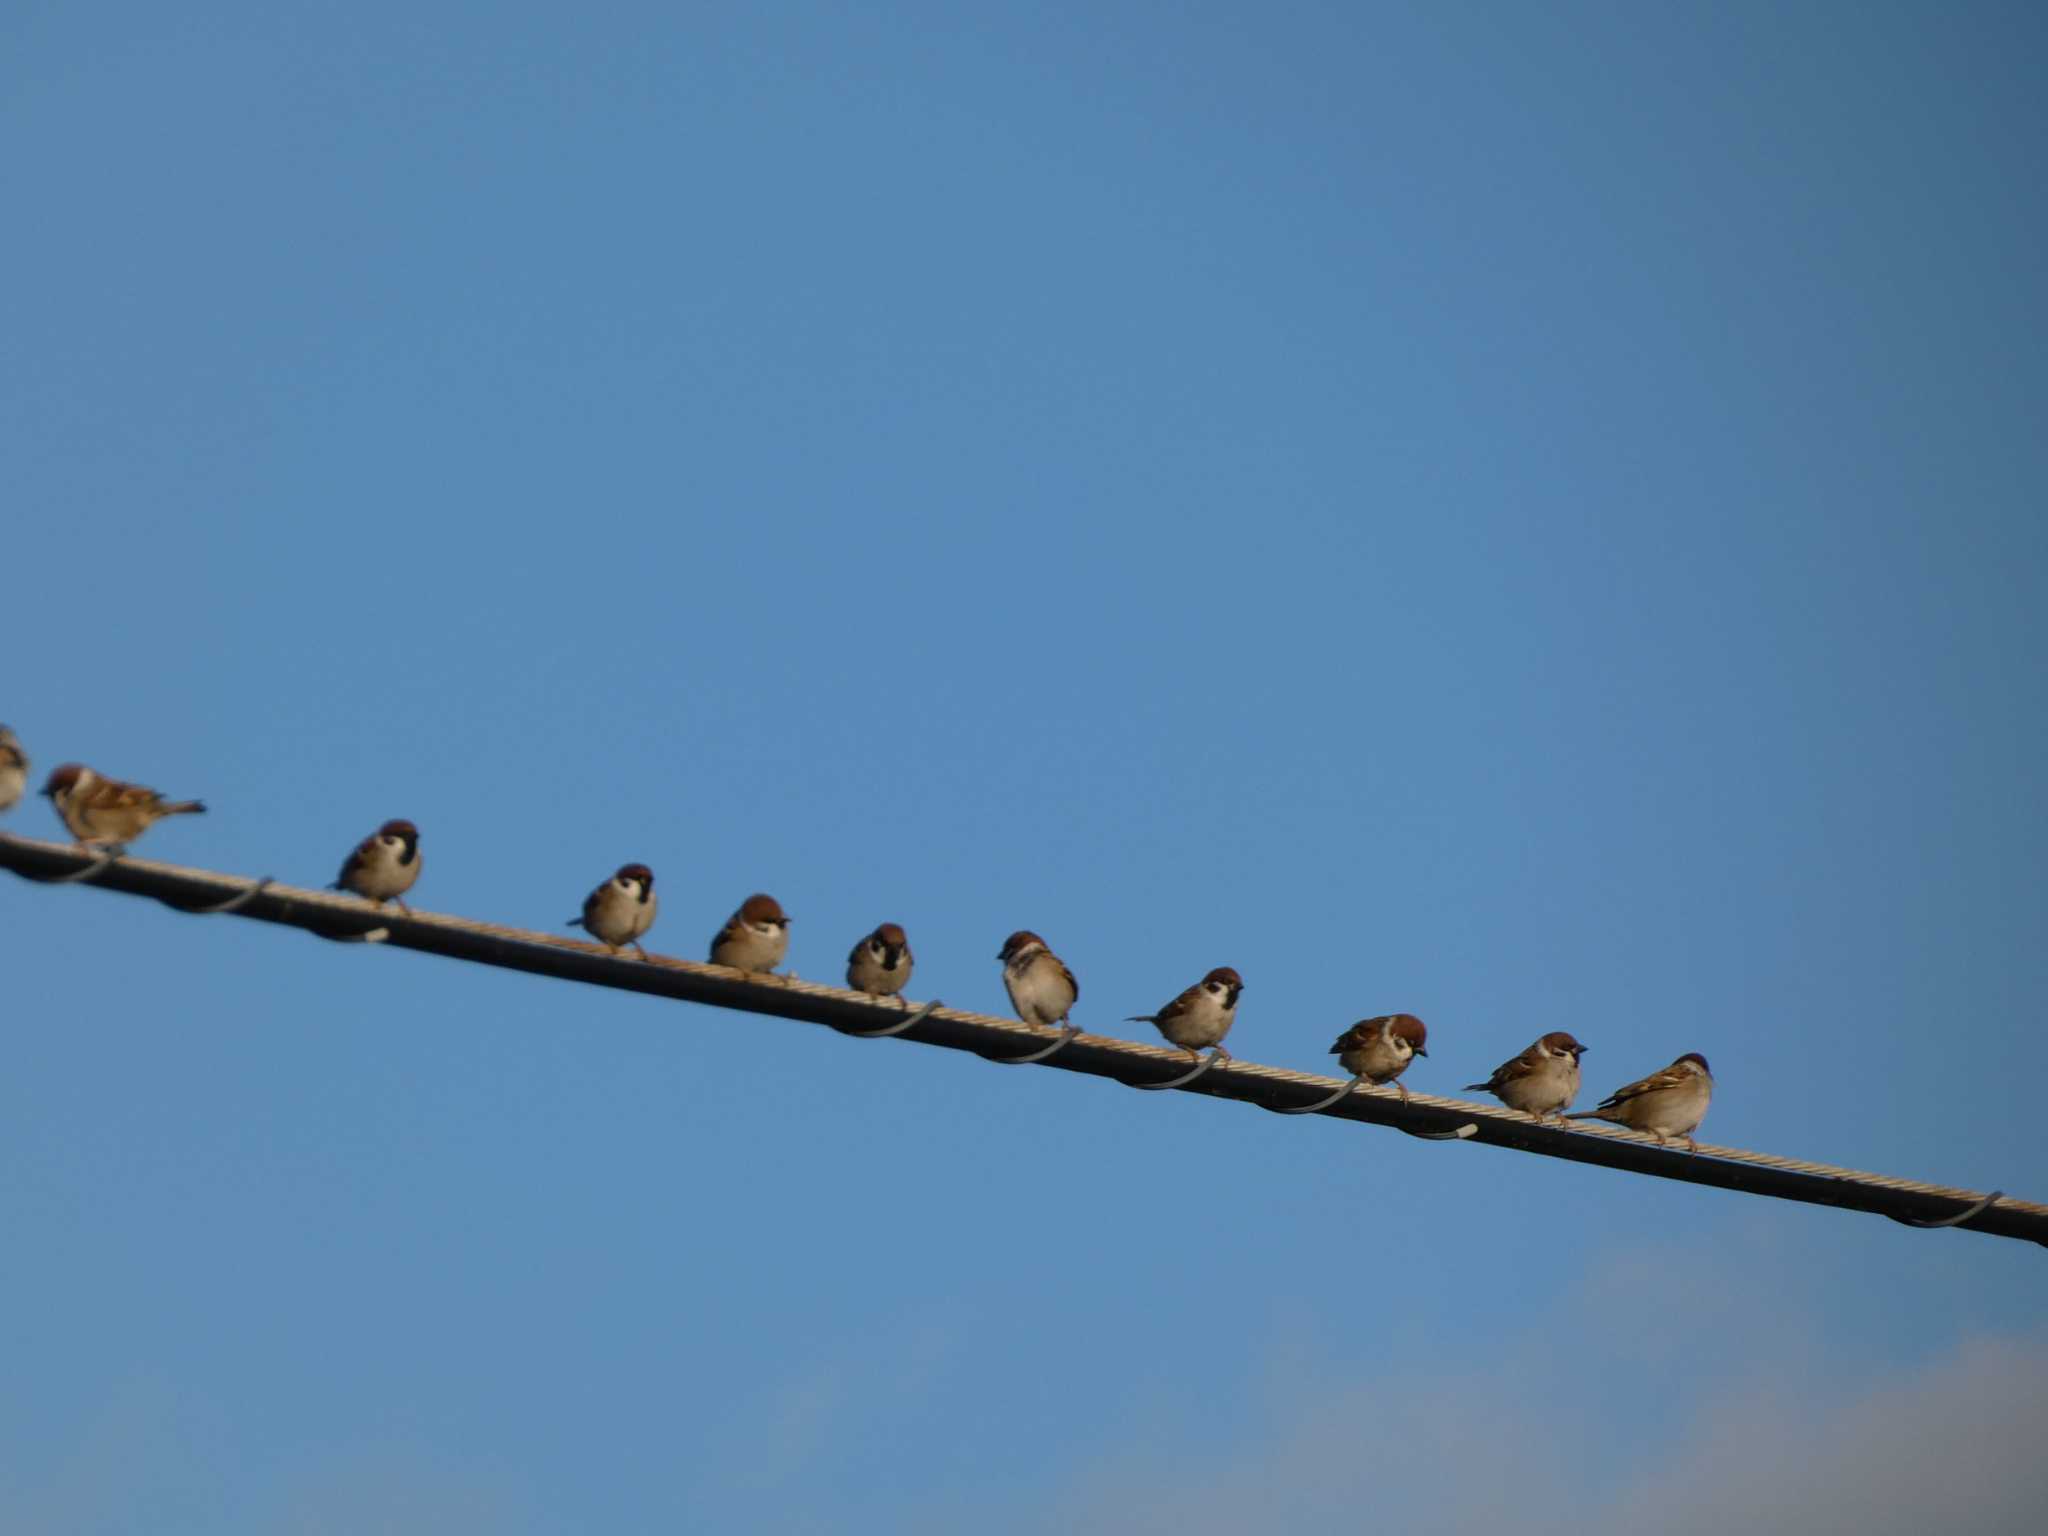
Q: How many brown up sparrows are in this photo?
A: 11